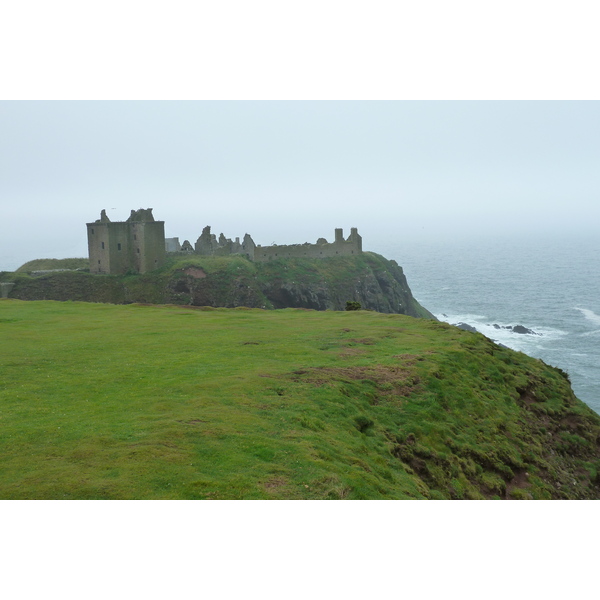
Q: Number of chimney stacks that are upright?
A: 2